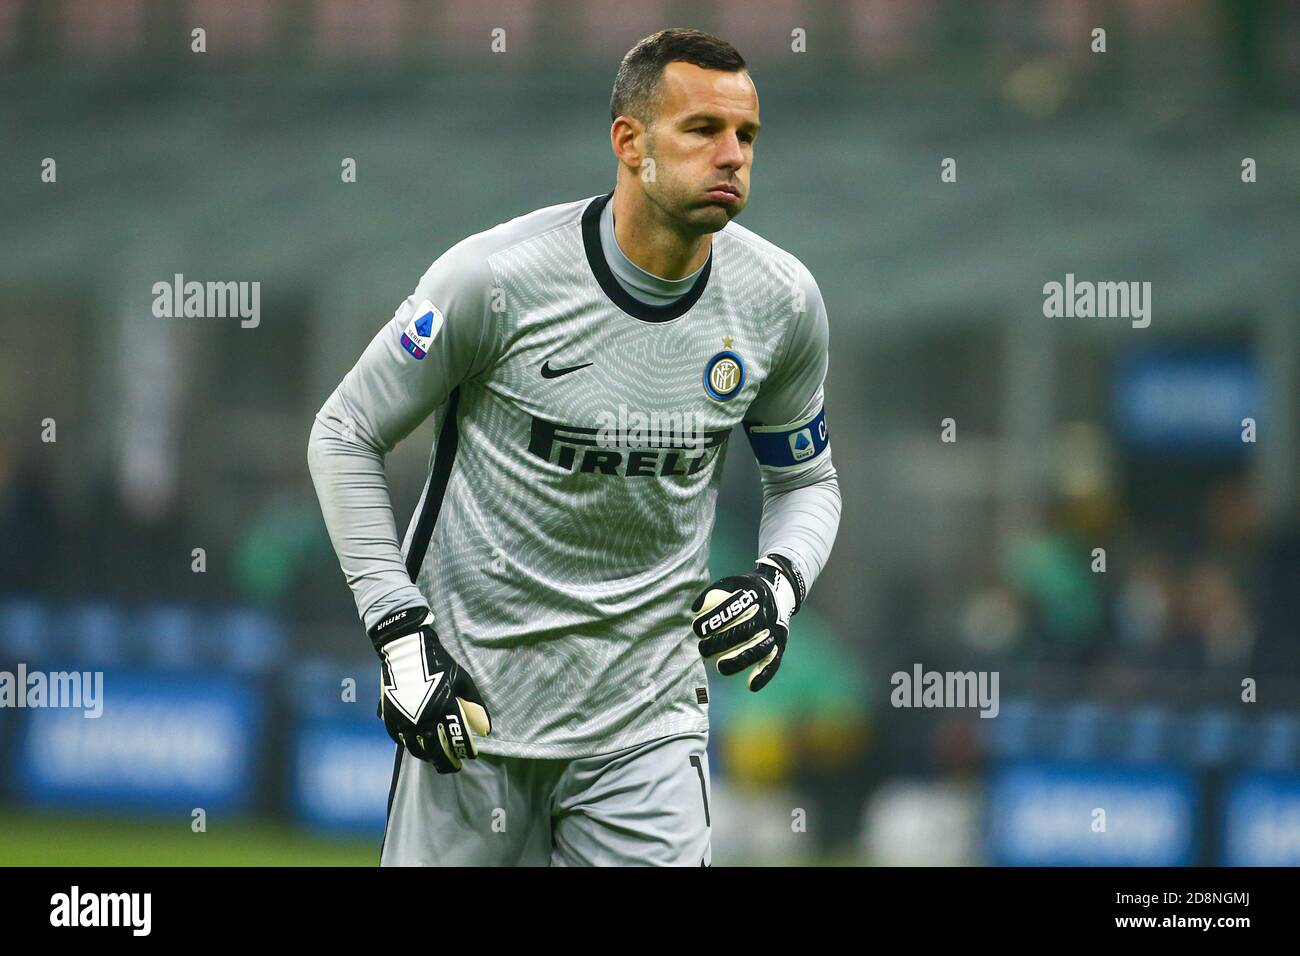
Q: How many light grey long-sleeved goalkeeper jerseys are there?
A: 1